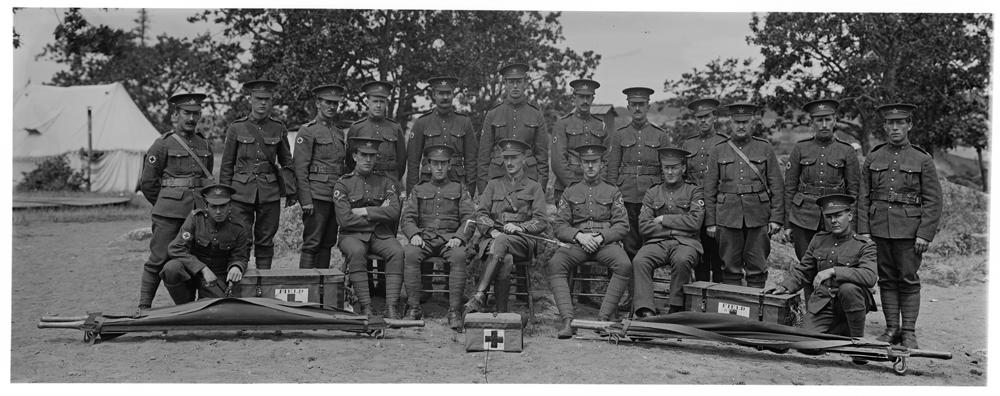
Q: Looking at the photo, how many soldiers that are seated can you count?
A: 5